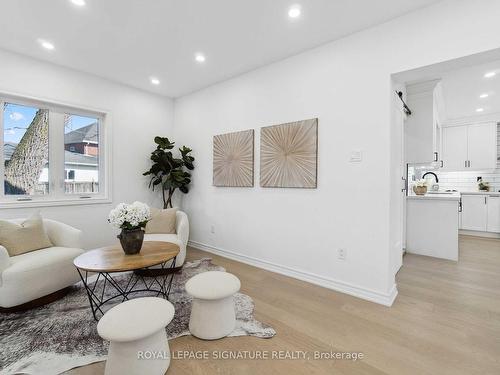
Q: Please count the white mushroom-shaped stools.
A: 2